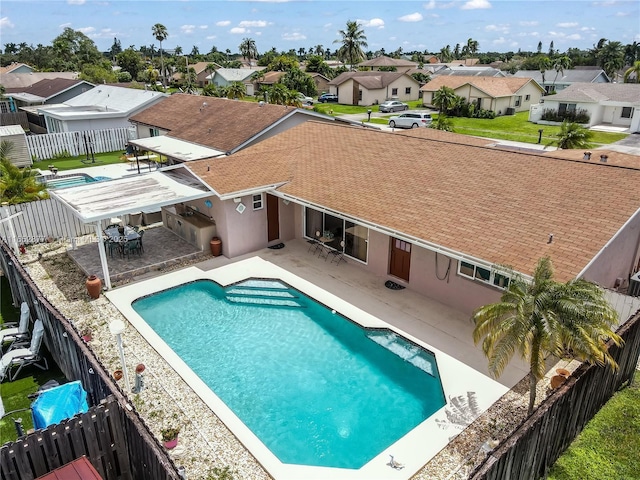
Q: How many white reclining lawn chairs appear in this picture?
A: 2